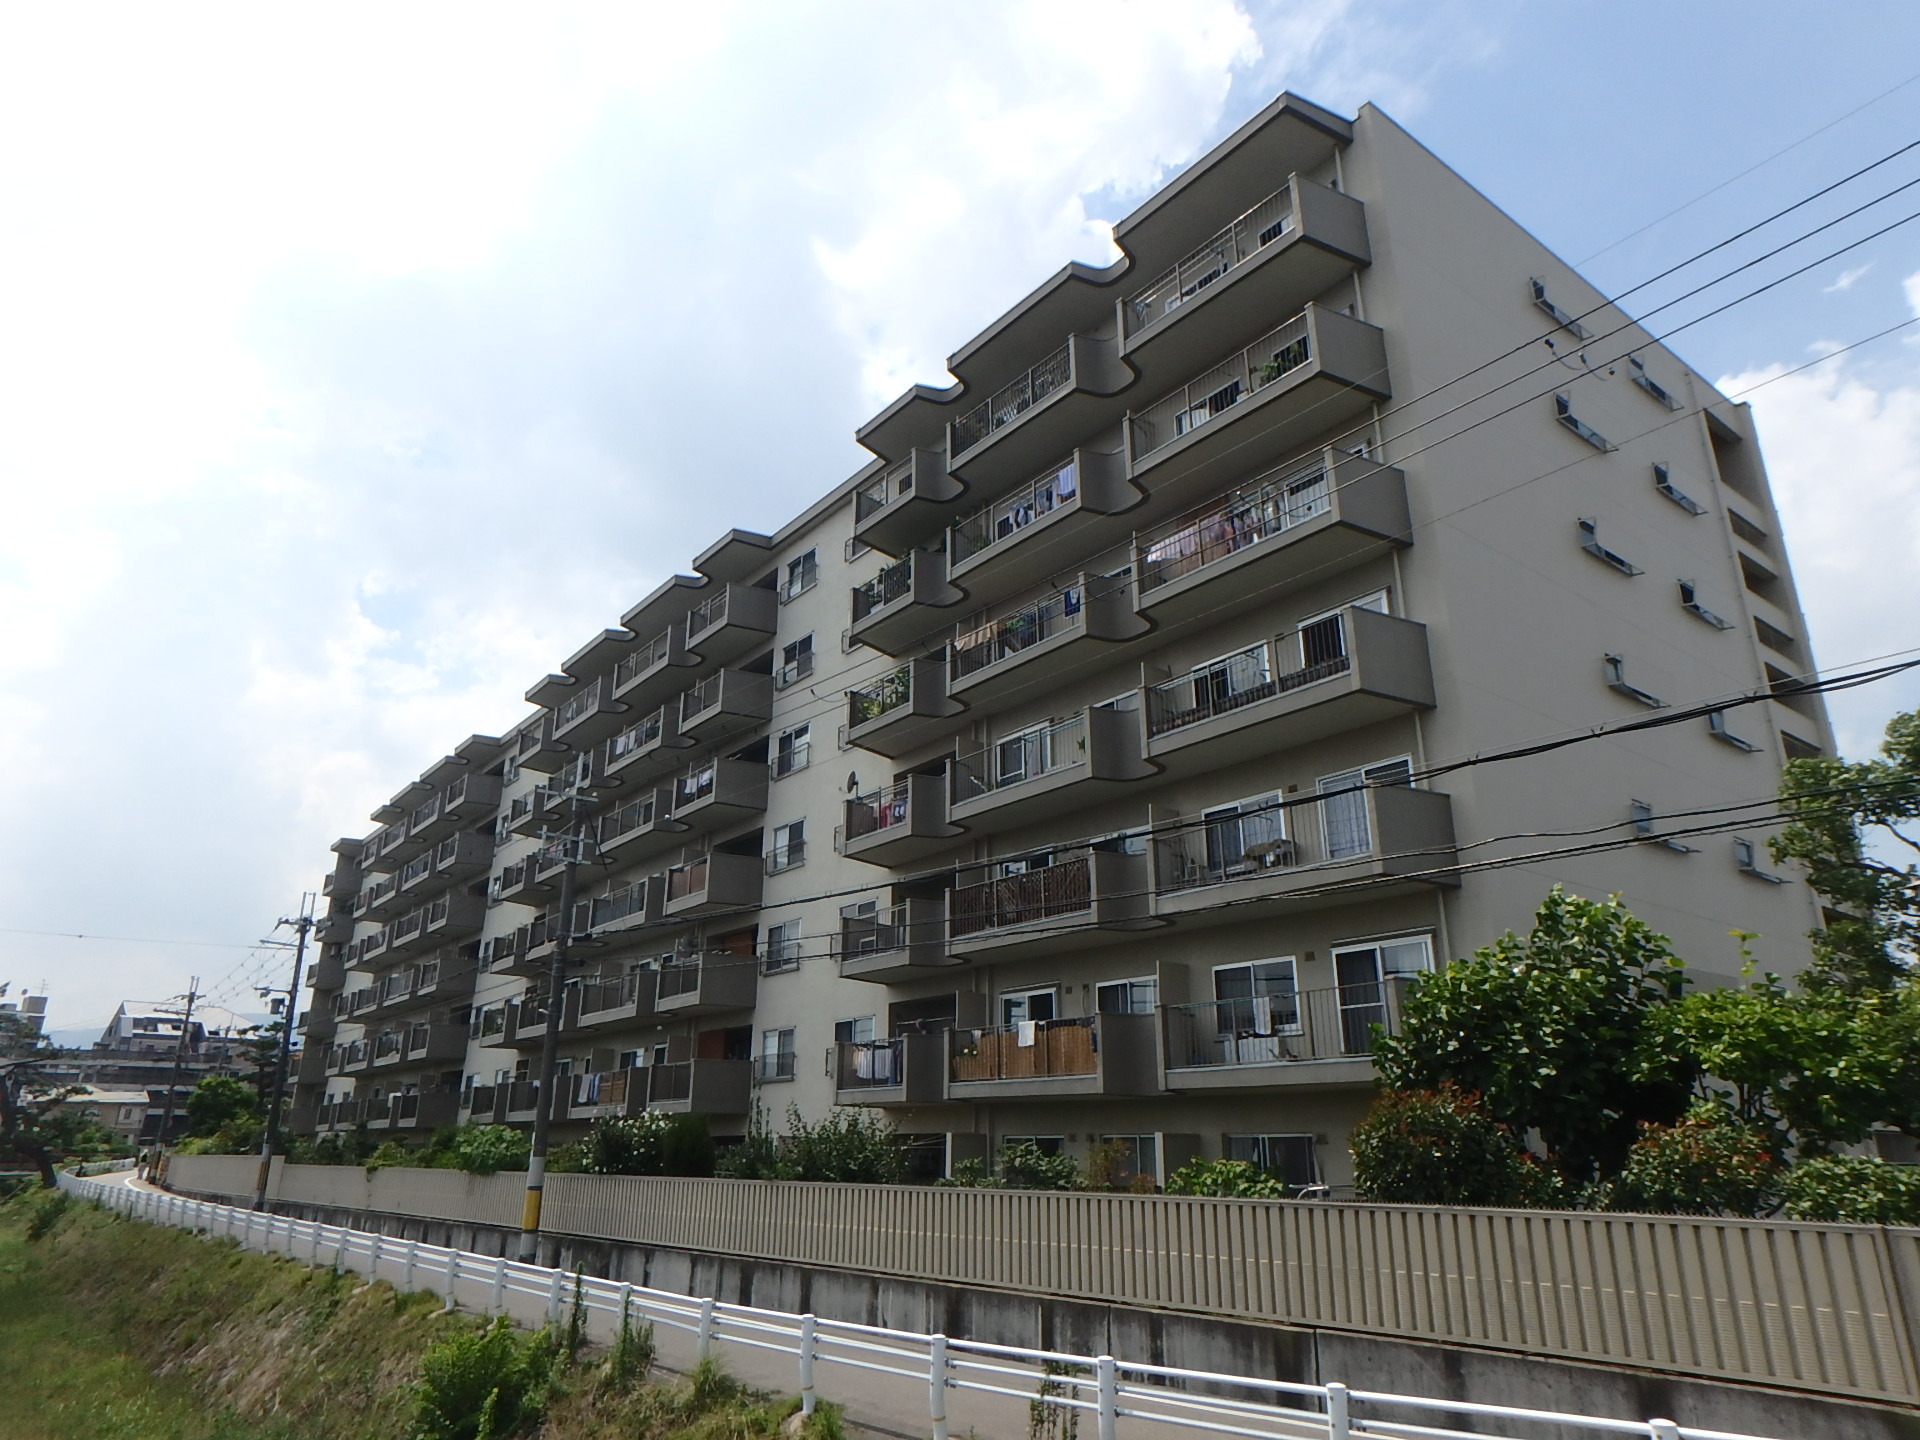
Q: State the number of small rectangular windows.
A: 10